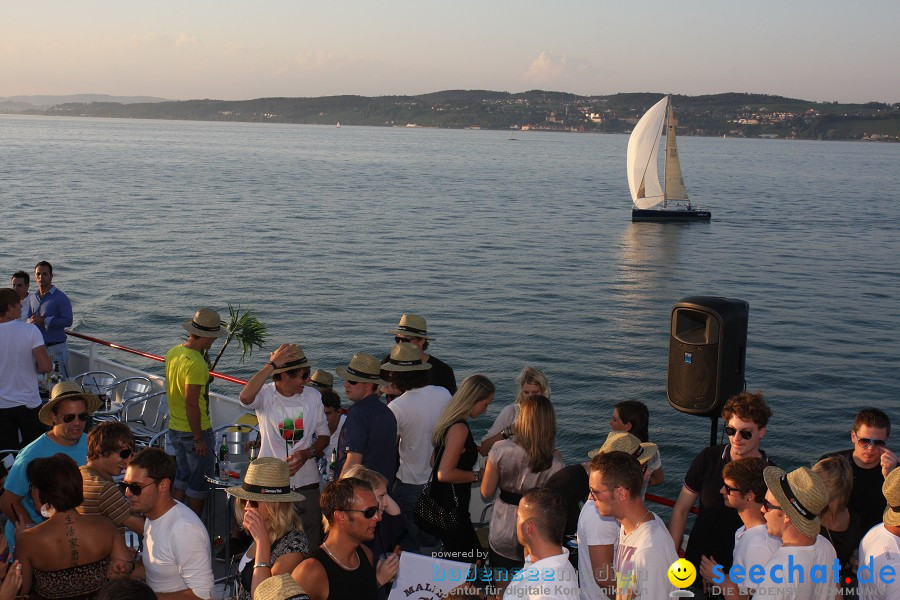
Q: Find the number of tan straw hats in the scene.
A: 12